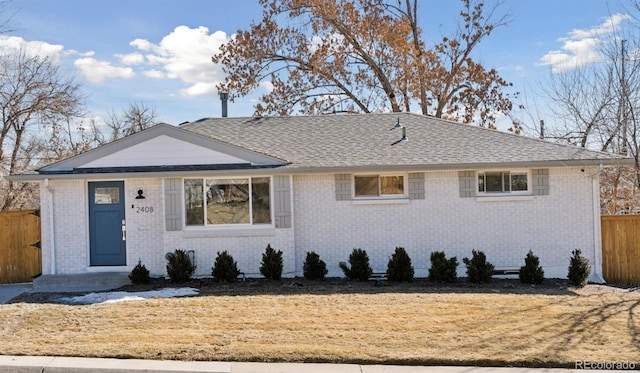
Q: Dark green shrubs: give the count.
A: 11